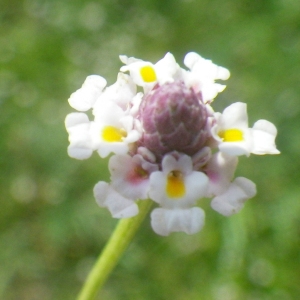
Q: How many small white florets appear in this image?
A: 8